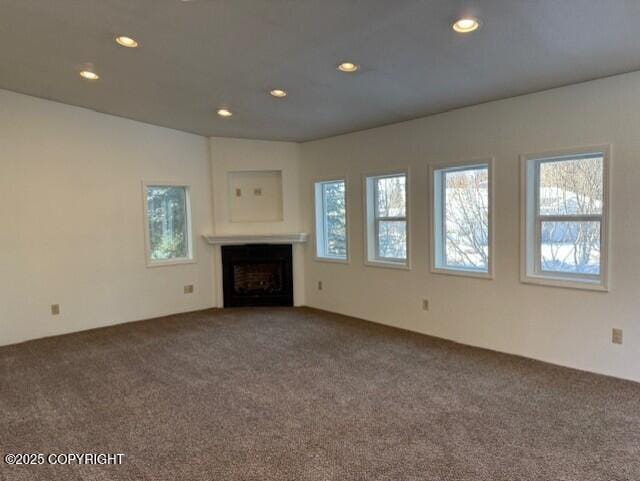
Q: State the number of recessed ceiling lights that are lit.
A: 6